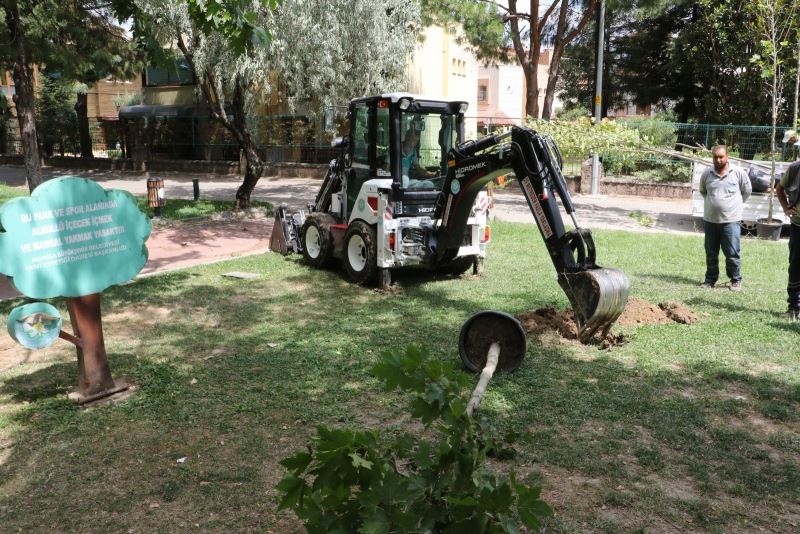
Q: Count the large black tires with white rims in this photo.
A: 2